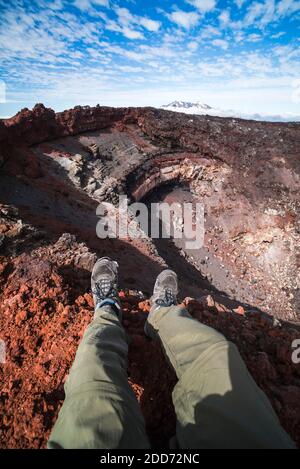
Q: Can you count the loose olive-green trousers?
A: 1